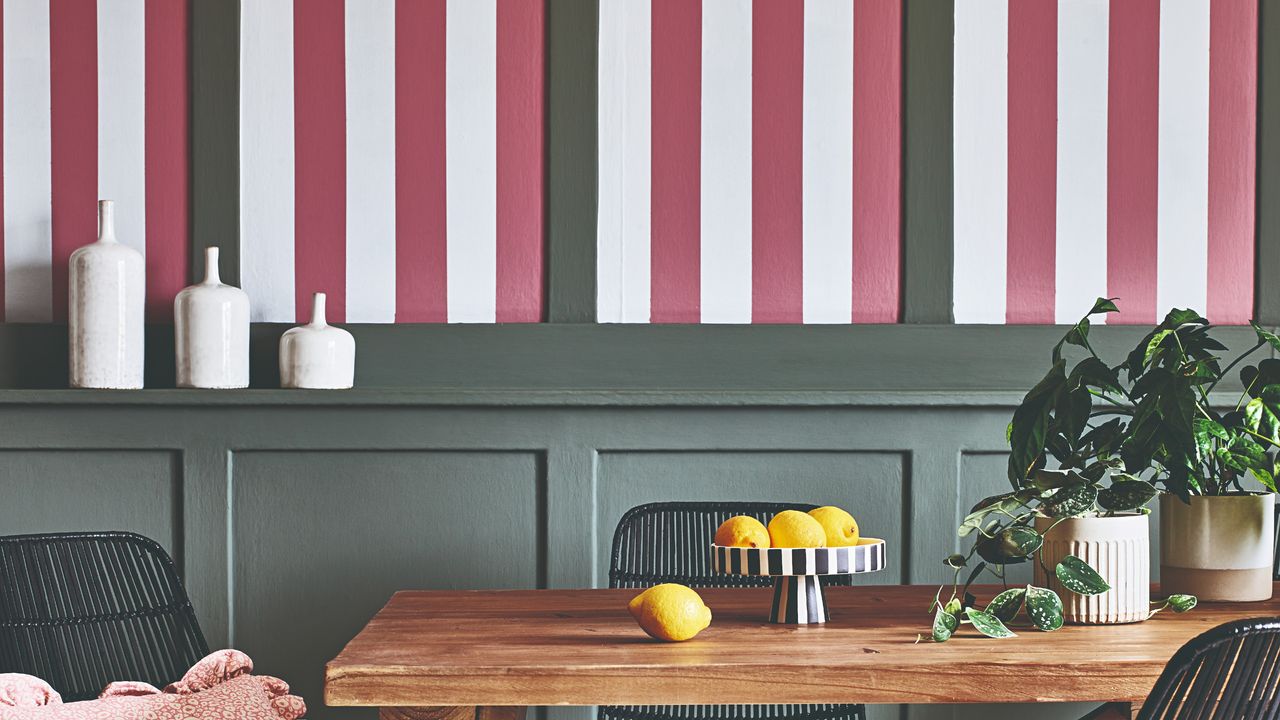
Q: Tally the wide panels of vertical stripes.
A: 4